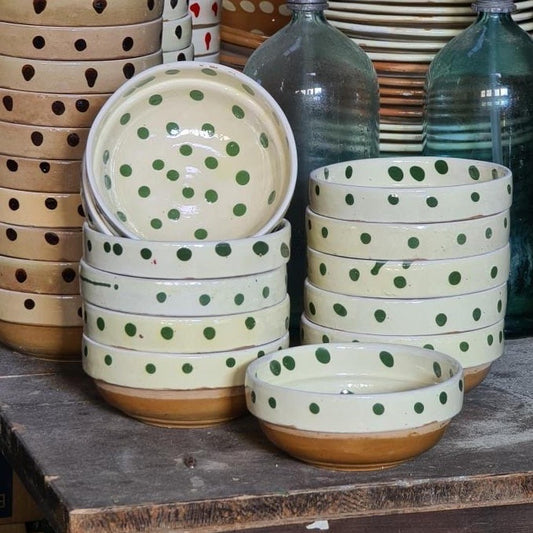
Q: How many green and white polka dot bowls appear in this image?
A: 12